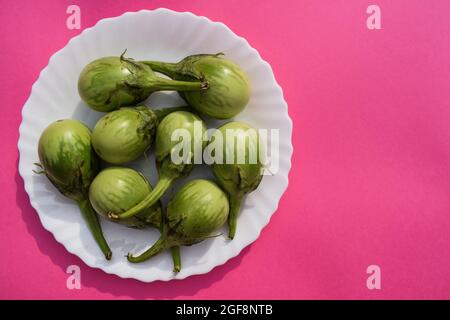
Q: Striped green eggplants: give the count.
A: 8